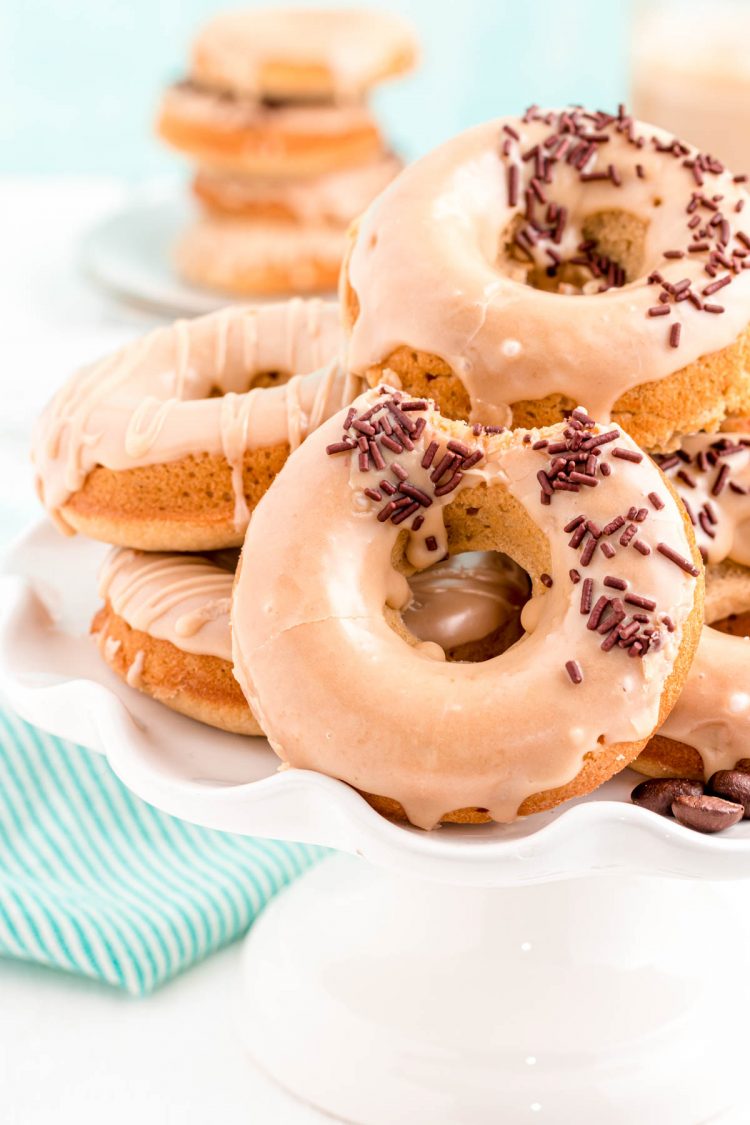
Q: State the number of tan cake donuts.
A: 10